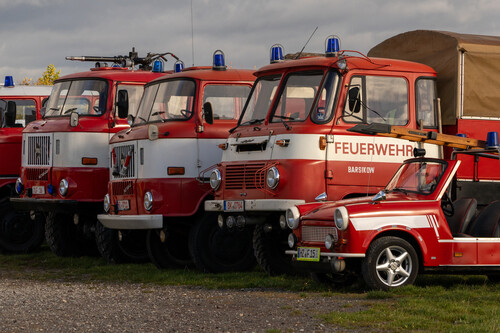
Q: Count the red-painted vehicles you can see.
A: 5